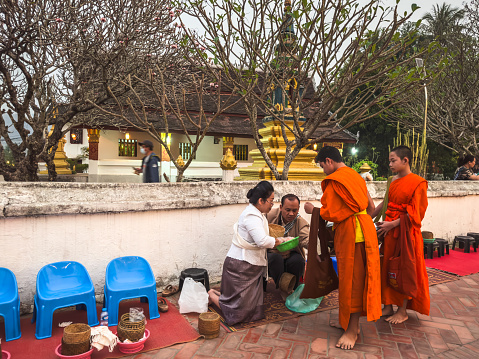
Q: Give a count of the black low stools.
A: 5